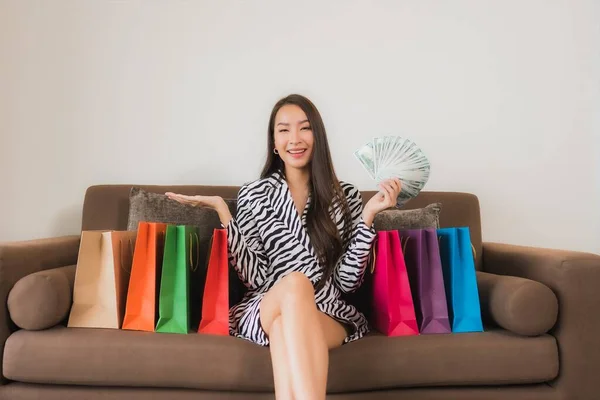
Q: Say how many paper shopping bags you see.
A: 7